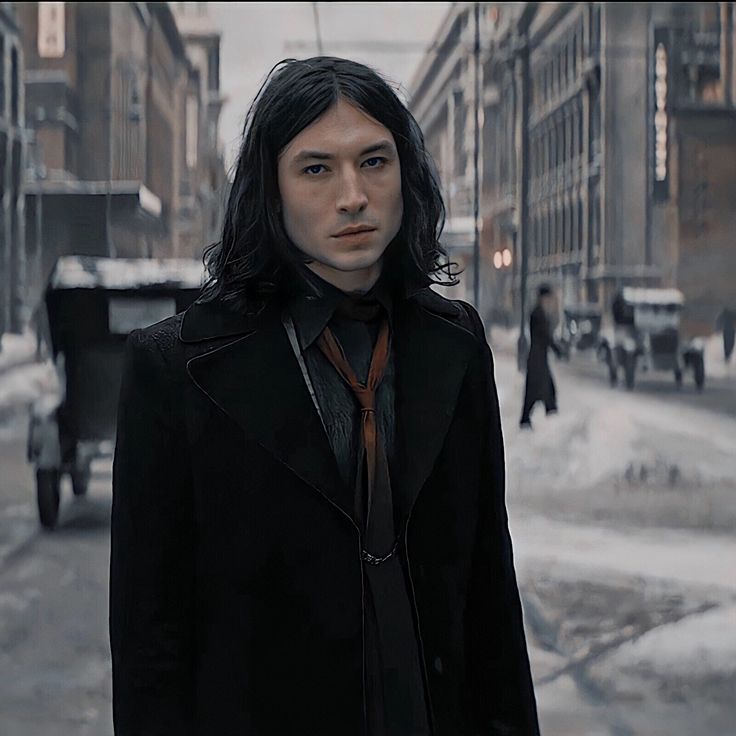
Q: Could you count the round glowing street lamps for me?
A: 2